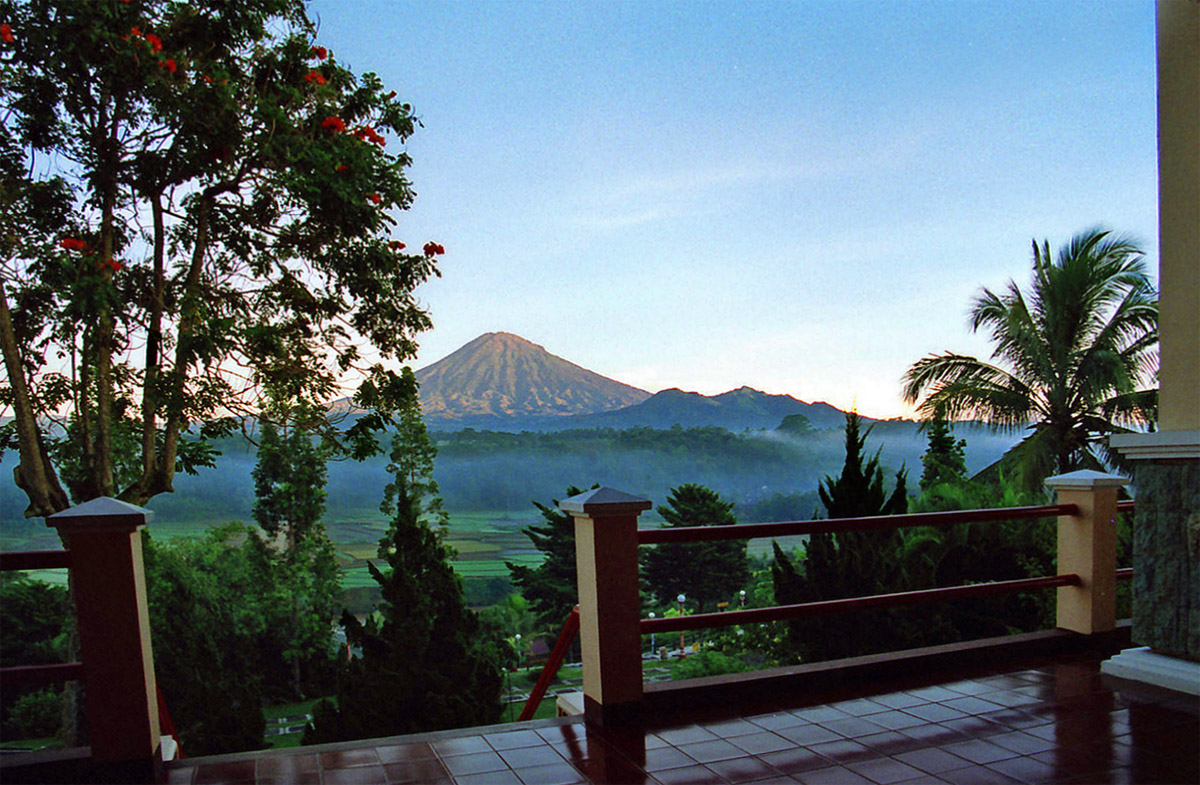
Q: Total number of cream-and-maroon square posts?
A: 3